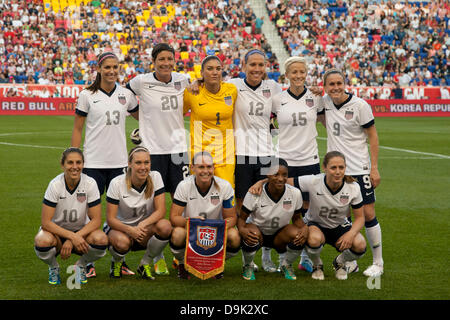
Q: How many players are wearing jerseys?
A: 11